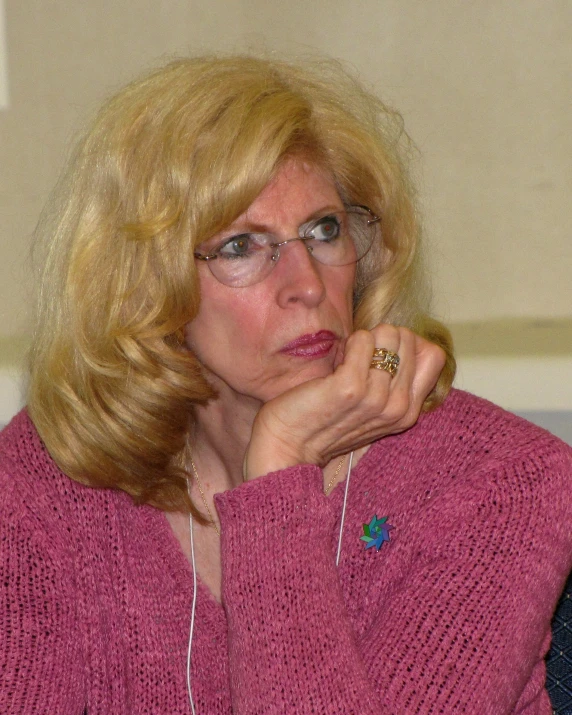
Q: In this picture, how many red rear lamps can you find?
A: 0